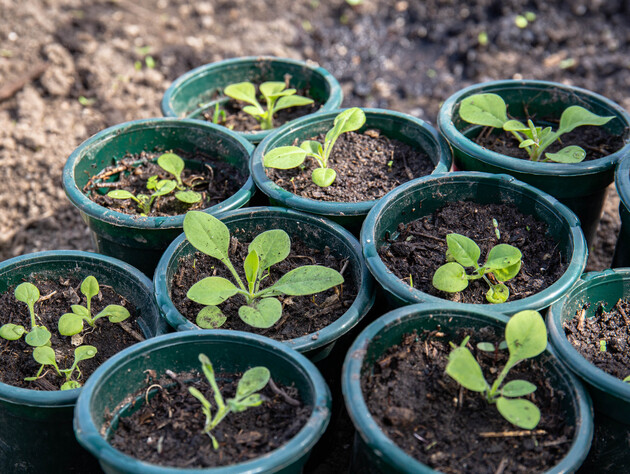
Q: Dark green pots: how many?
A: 11